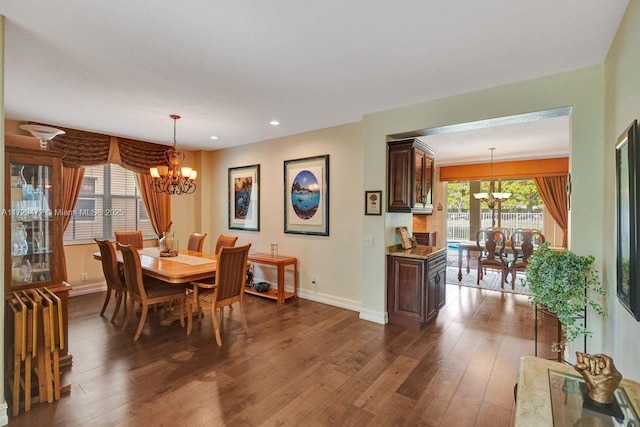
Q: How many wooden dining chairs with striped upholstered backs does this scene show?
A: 6